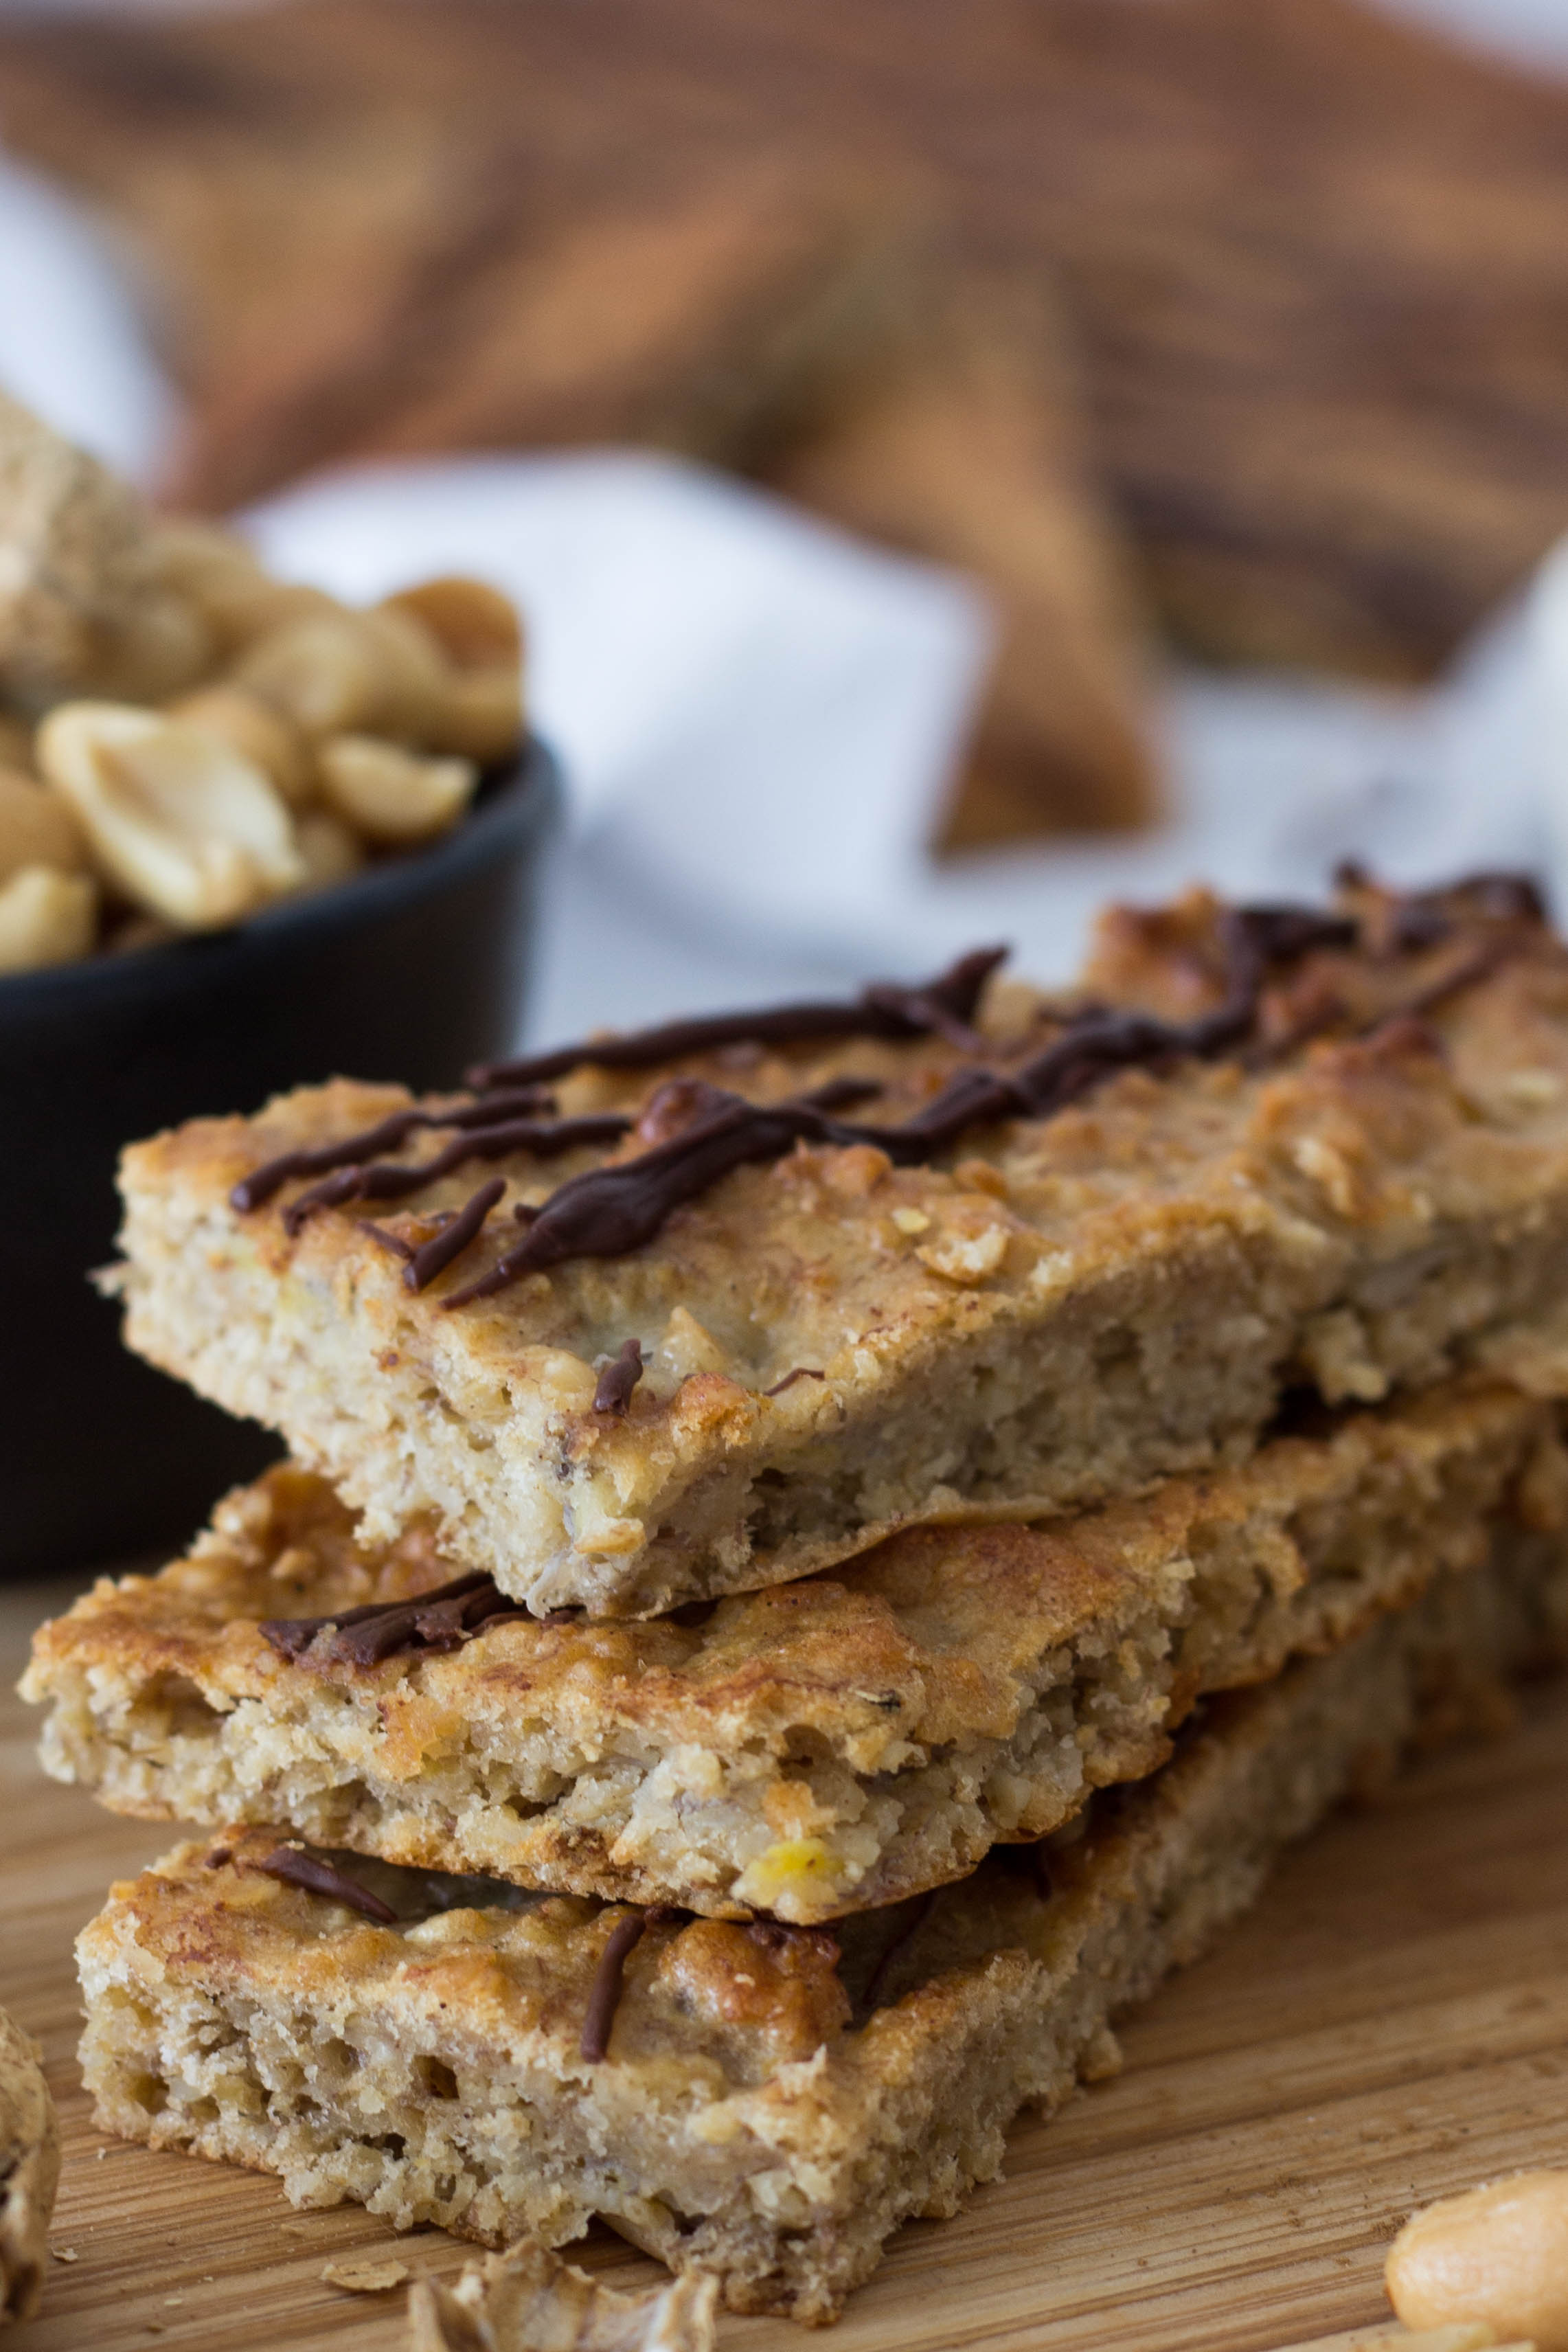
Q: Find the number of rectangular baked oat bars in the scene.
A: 3